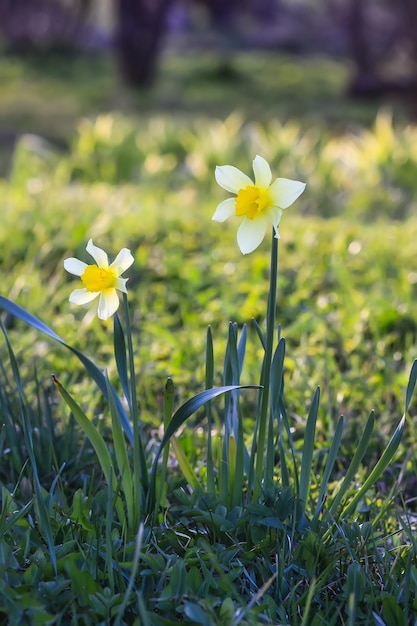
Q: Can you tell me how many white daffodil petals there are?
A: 12